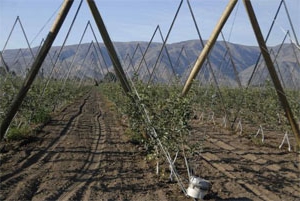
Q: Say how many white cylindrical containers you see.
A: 1